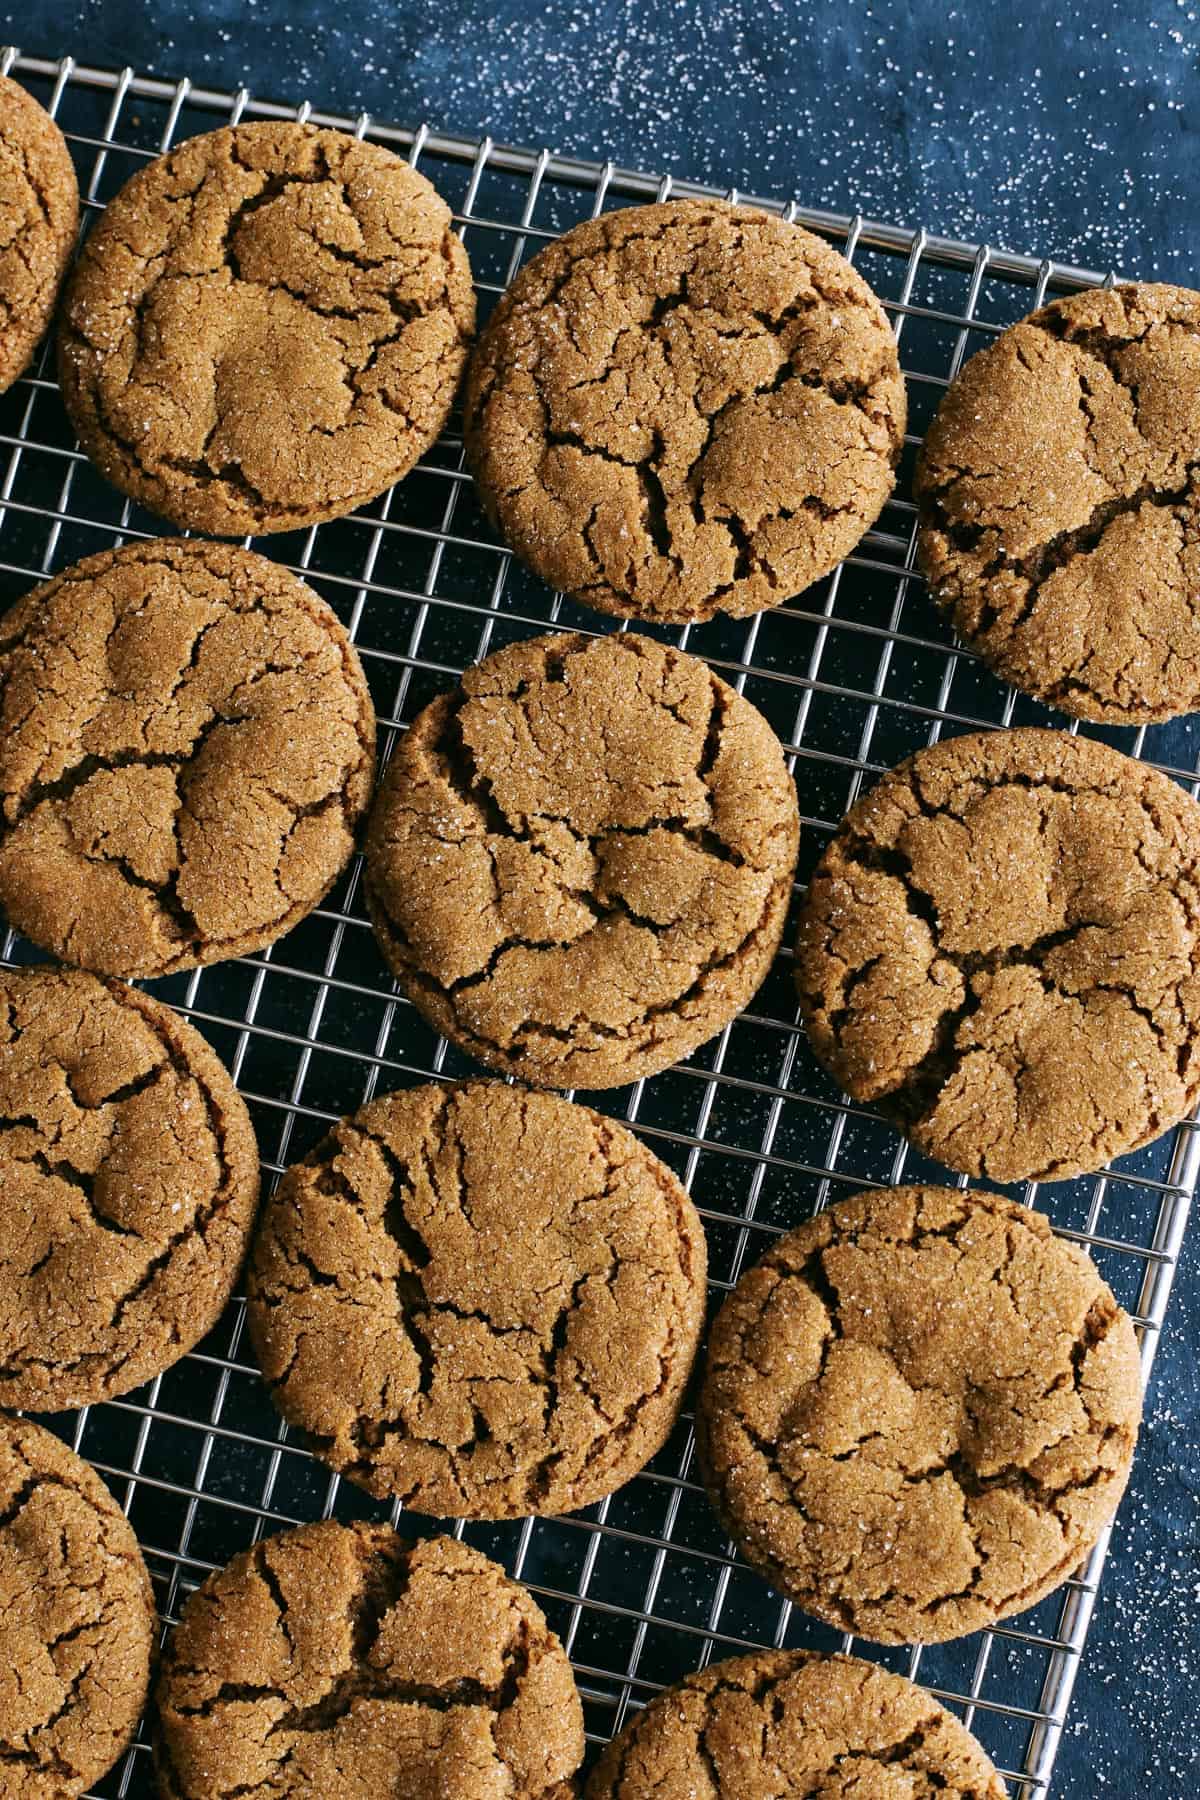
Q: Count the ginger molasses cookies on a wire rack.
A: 13